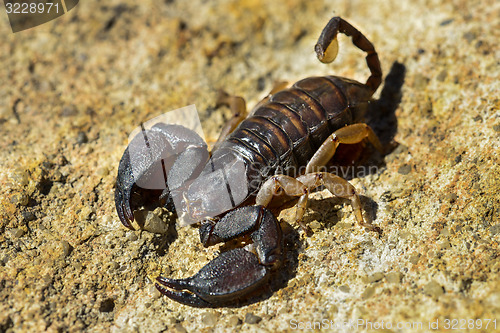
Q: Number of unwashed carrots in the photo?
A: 0